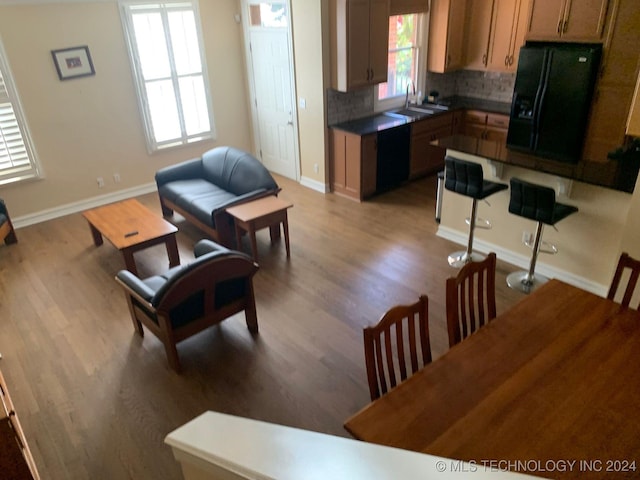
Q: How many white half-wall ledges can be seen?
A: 1